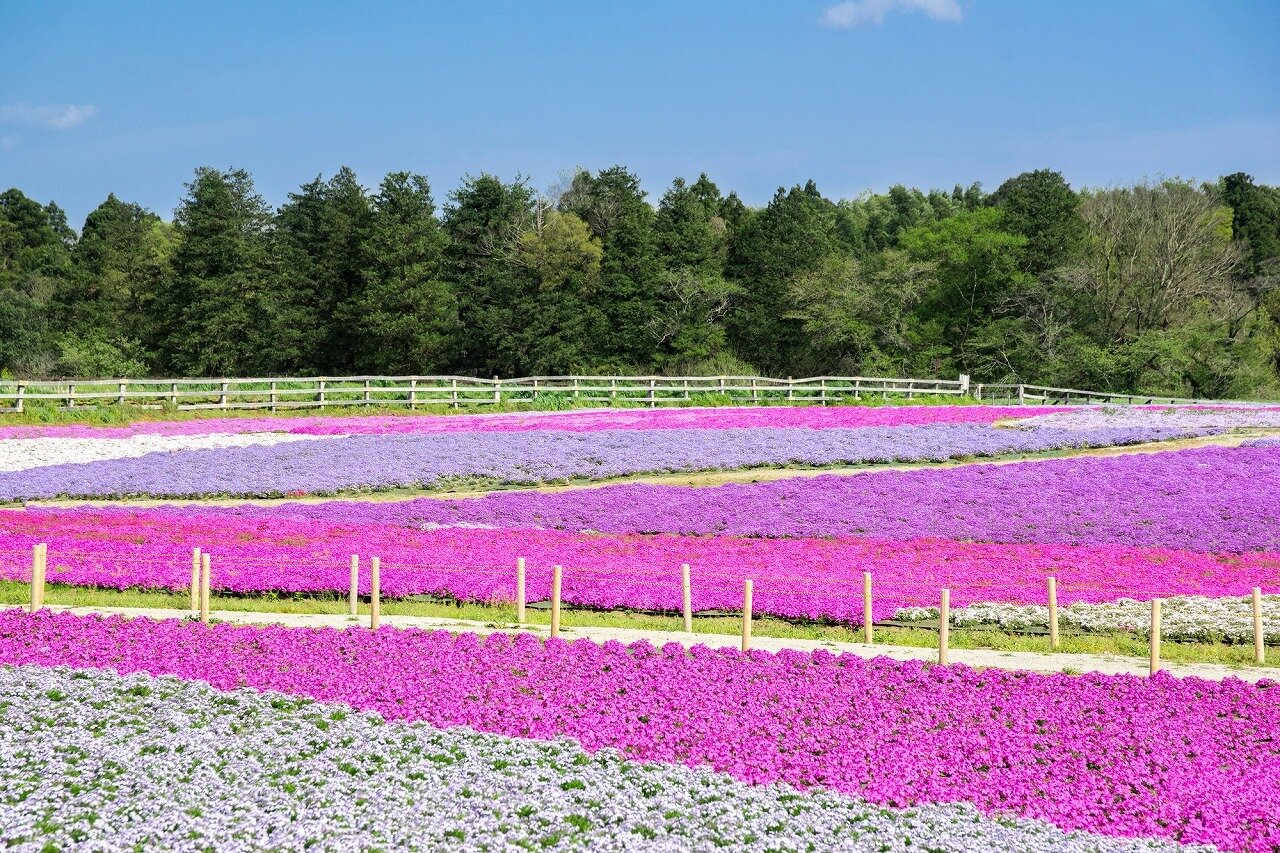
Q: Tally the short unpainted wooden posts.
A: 15